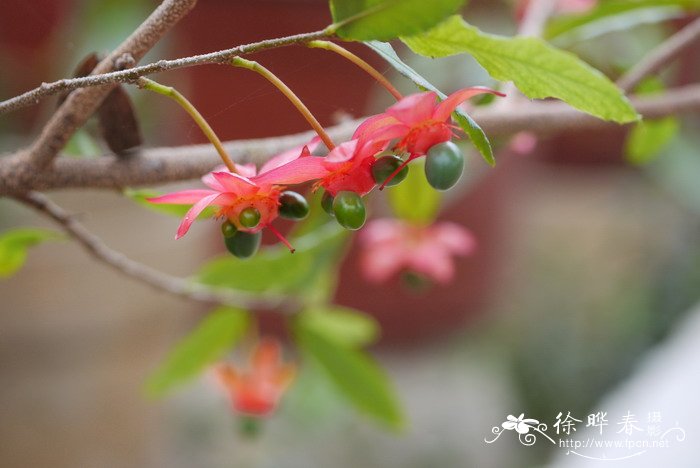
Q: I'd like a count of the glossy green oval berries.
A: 8